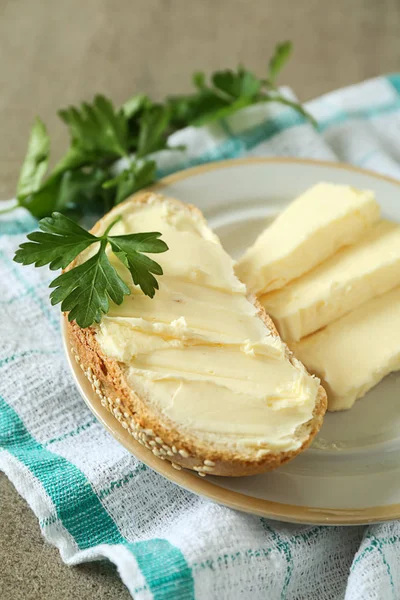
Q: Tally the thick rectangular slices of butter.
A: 3